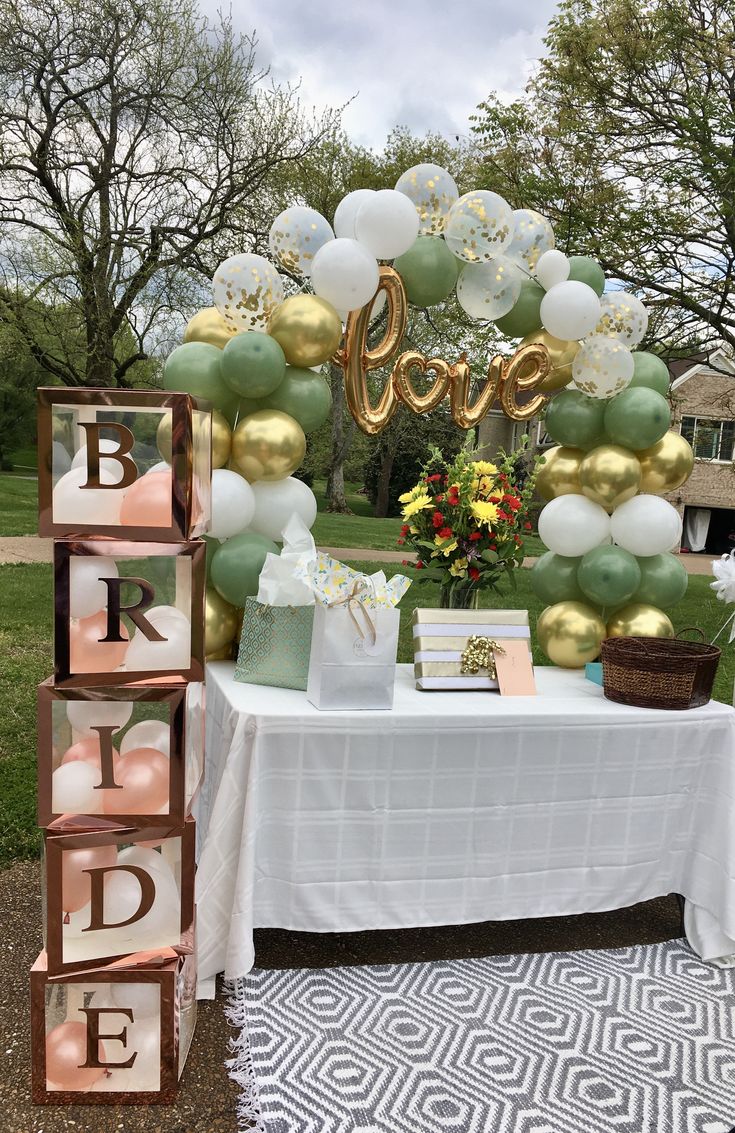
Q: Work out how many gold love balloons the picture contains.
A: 1